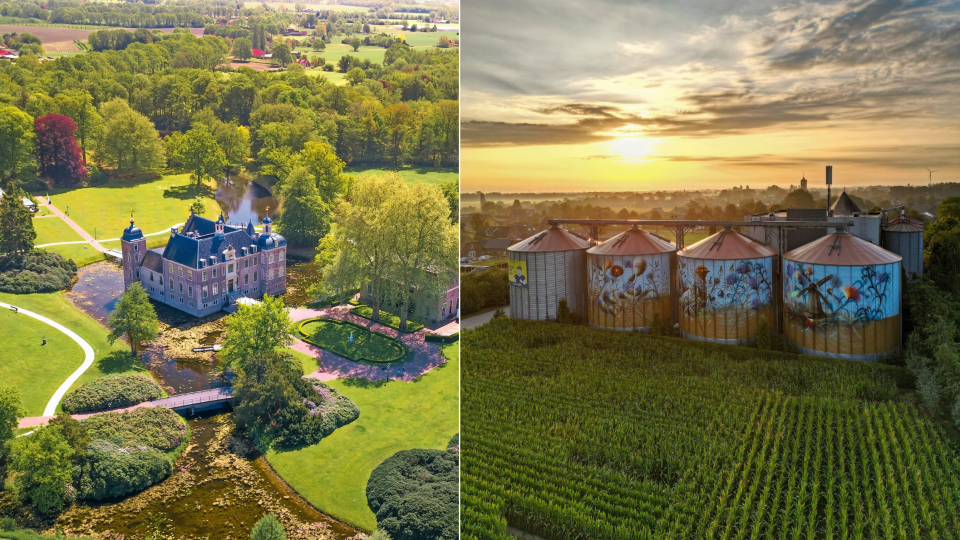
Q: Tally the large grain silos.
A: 4